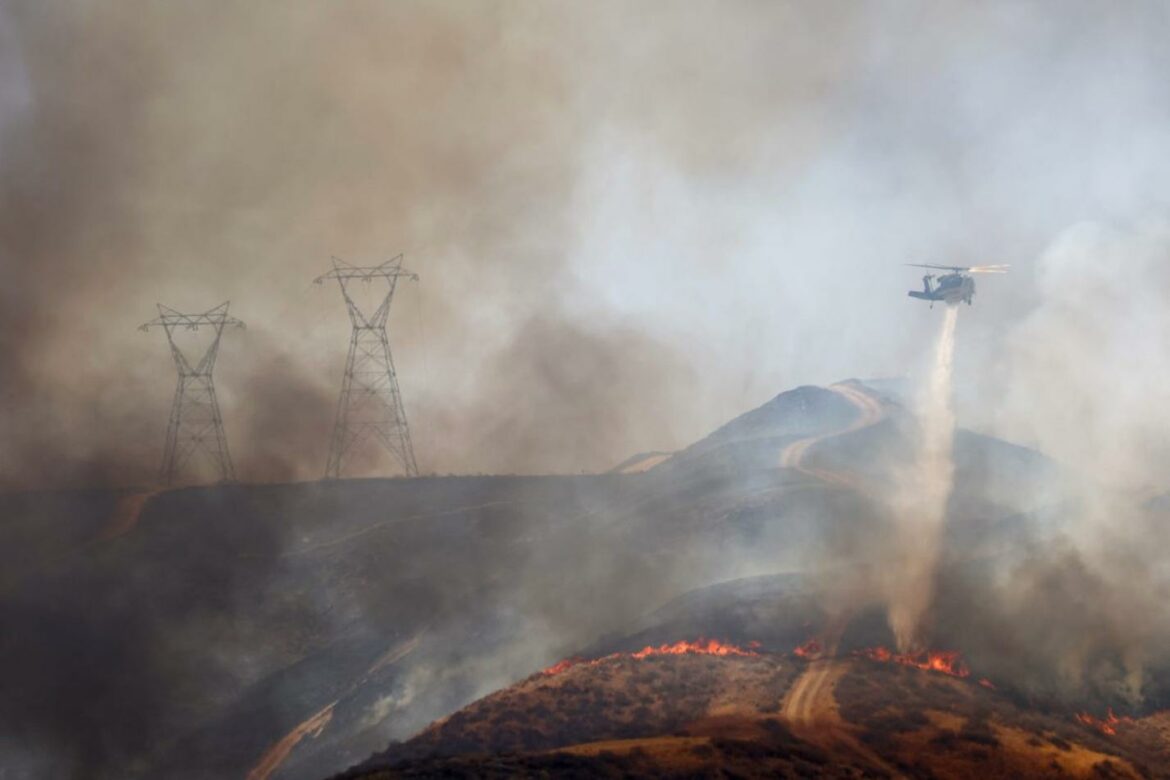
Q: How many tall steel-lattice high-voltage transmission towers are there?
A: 2